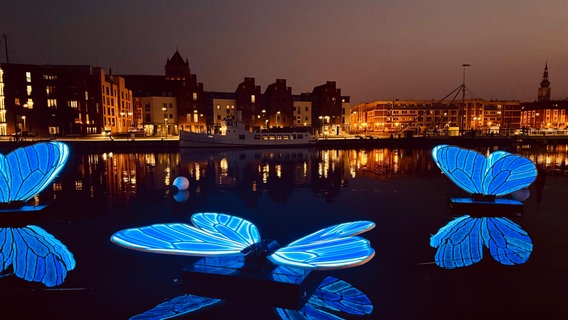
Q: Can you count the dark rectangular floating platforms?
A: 3